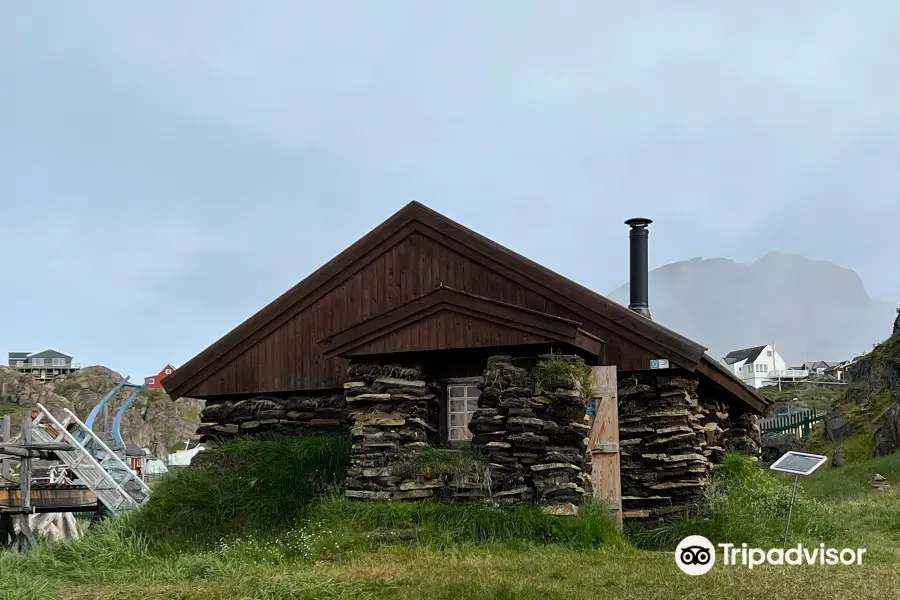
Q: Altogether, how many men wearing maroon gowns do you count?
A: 0